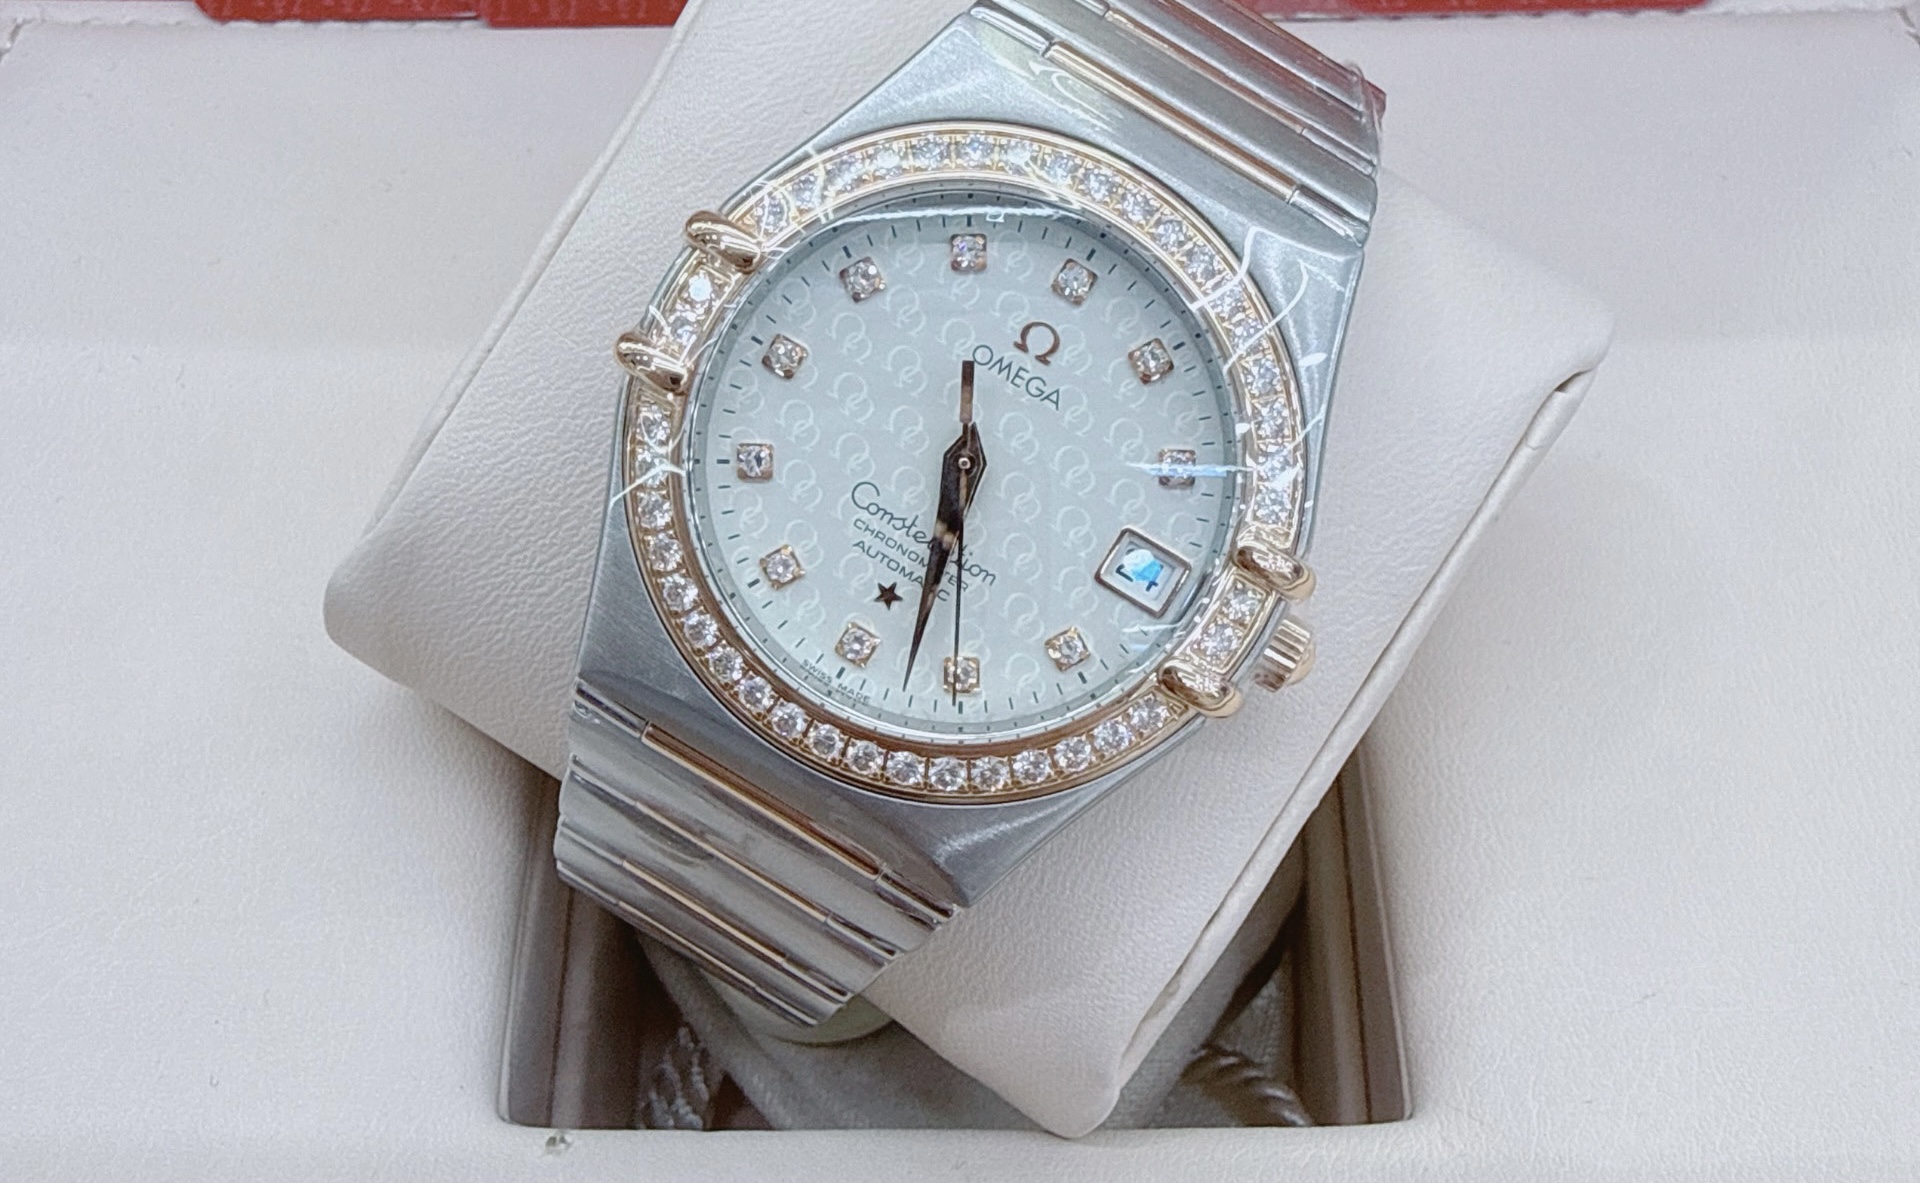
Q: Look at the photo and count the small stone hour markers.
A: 11